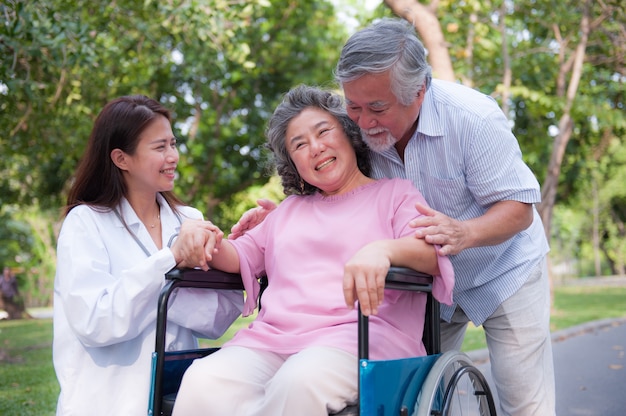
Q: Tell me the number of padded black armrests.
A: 2